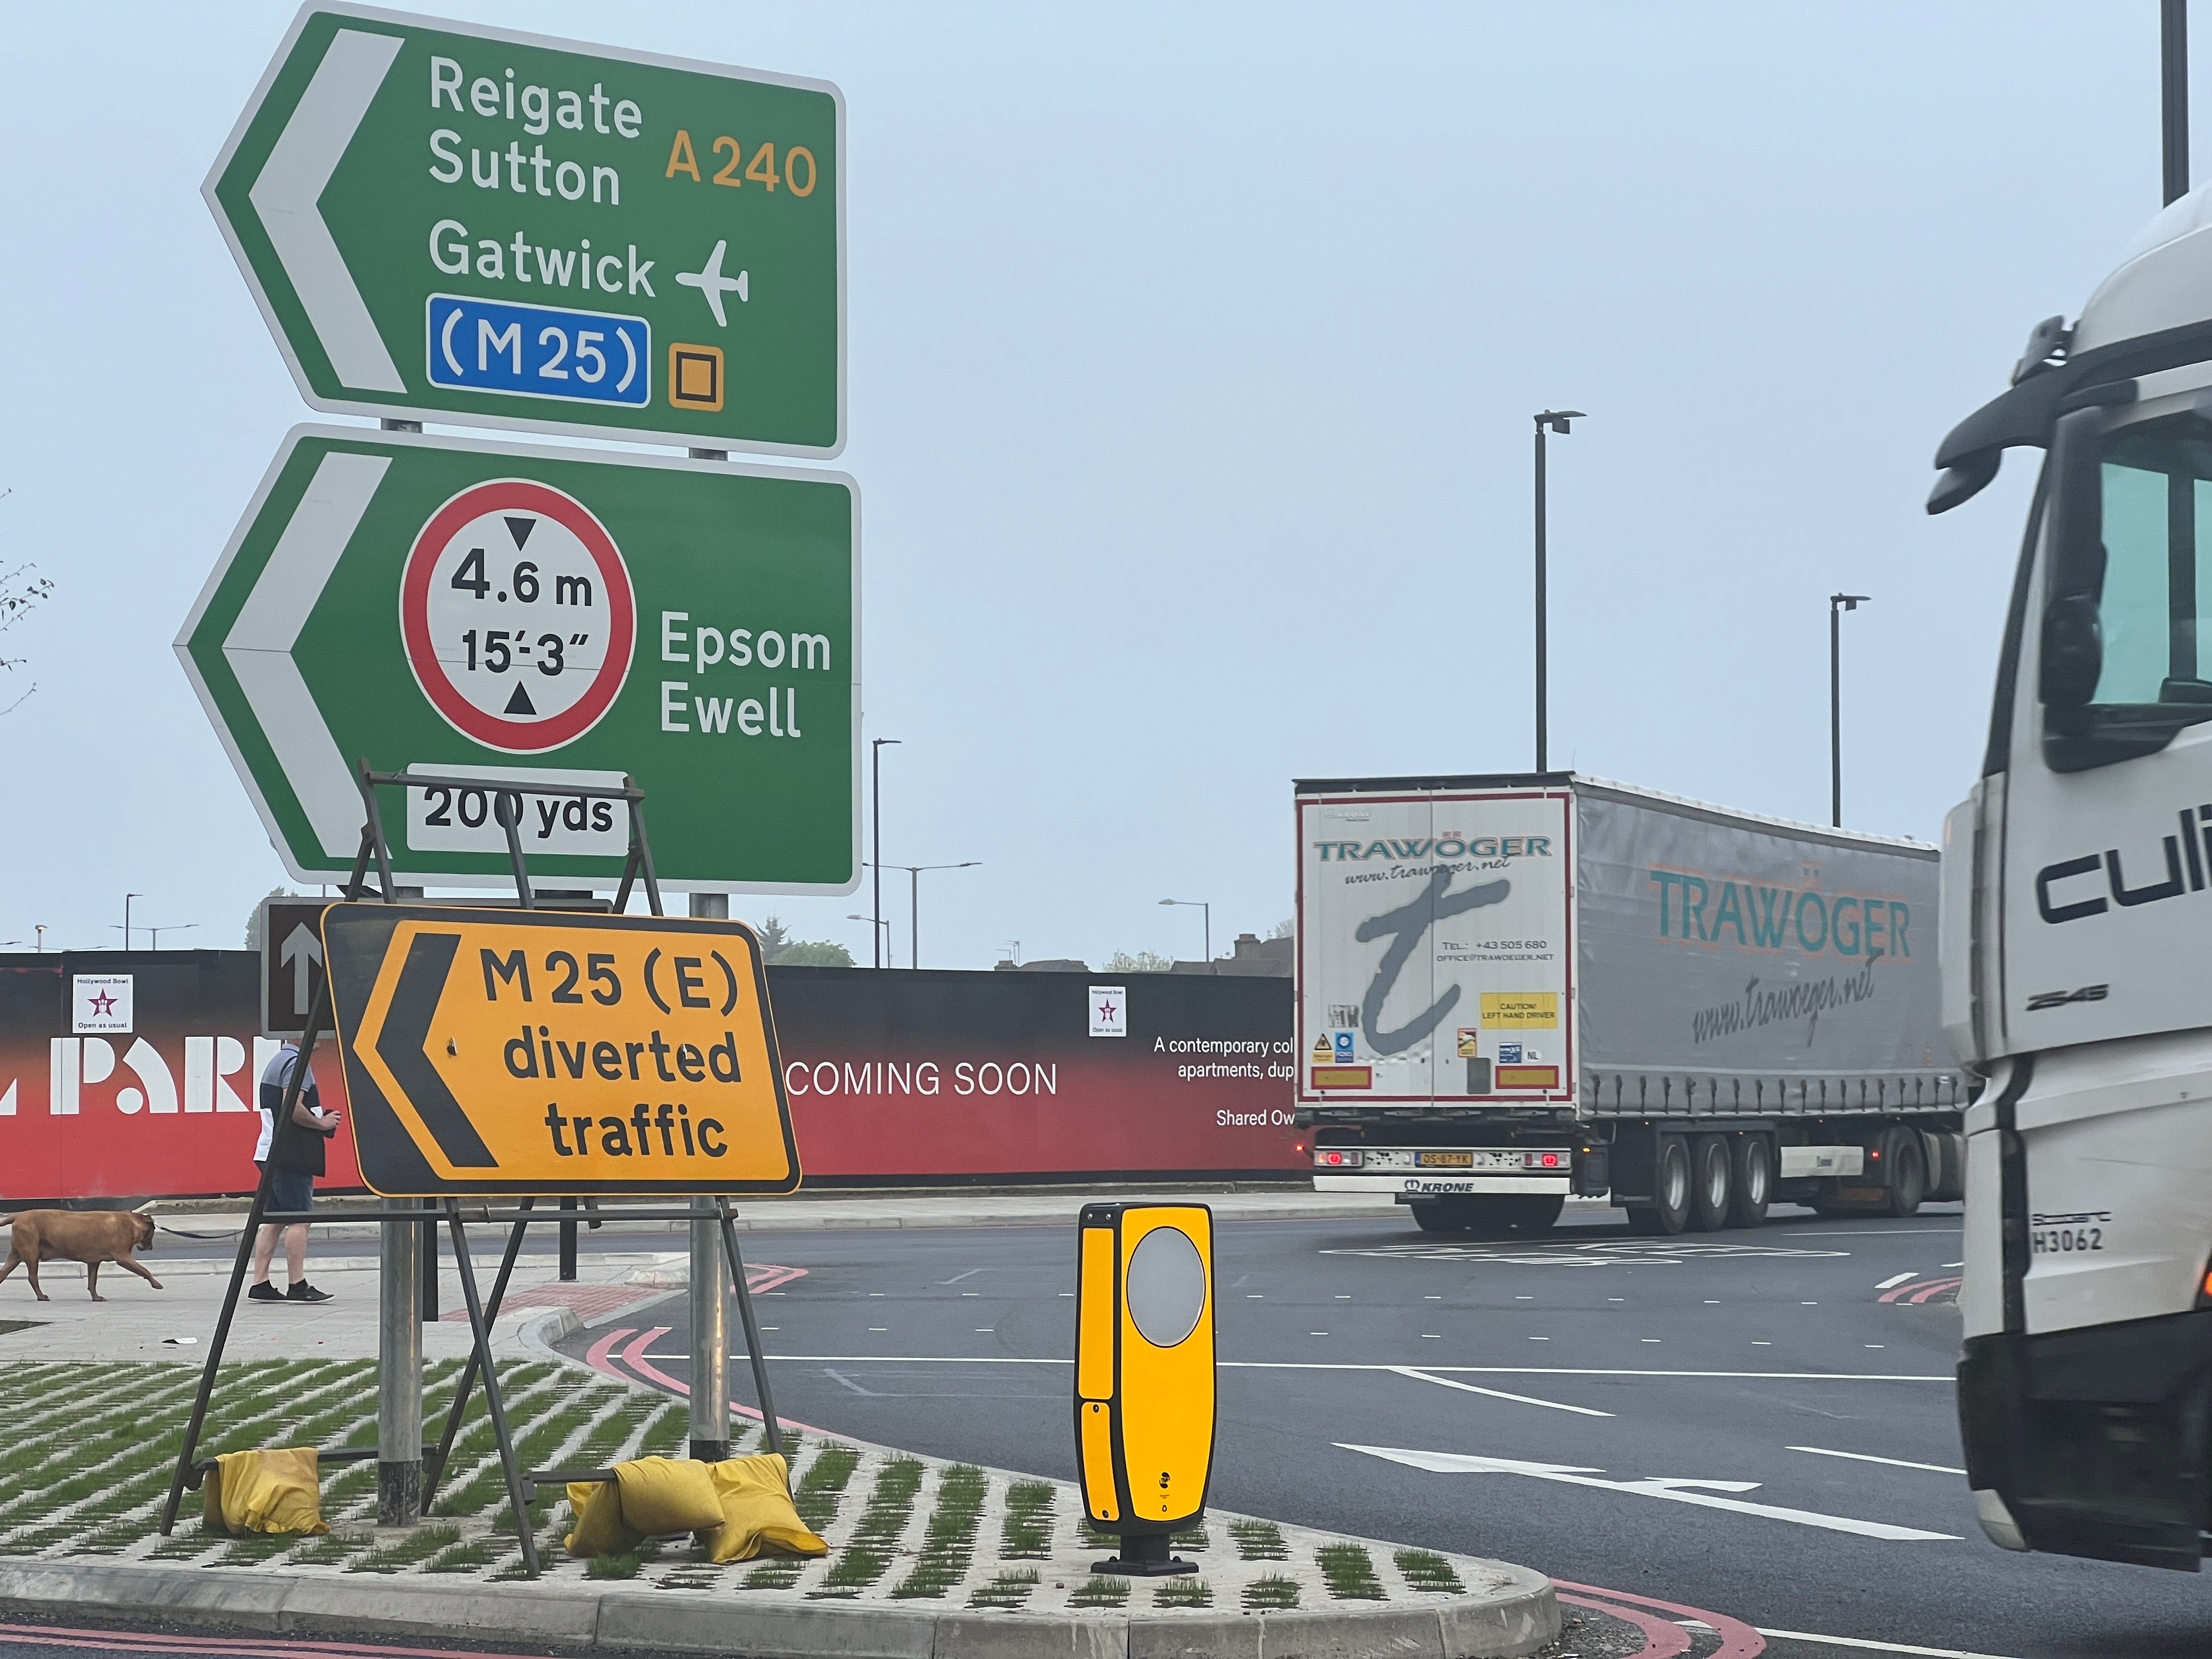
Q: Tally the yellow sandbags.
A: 3